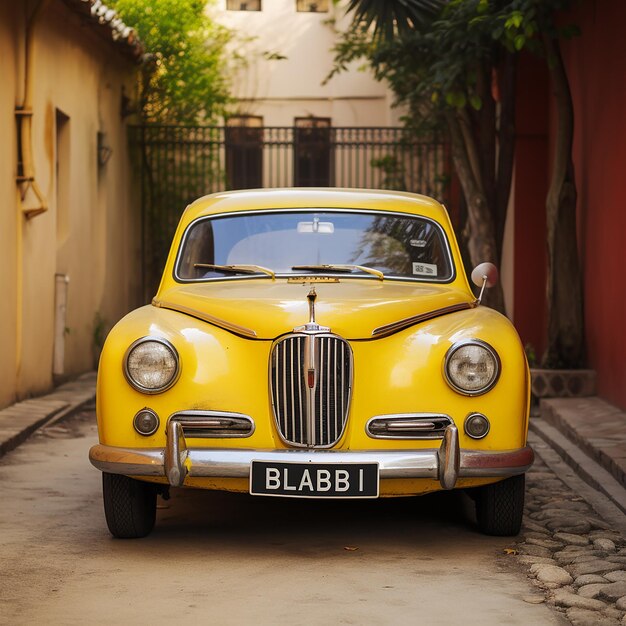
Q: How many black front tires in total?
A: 2